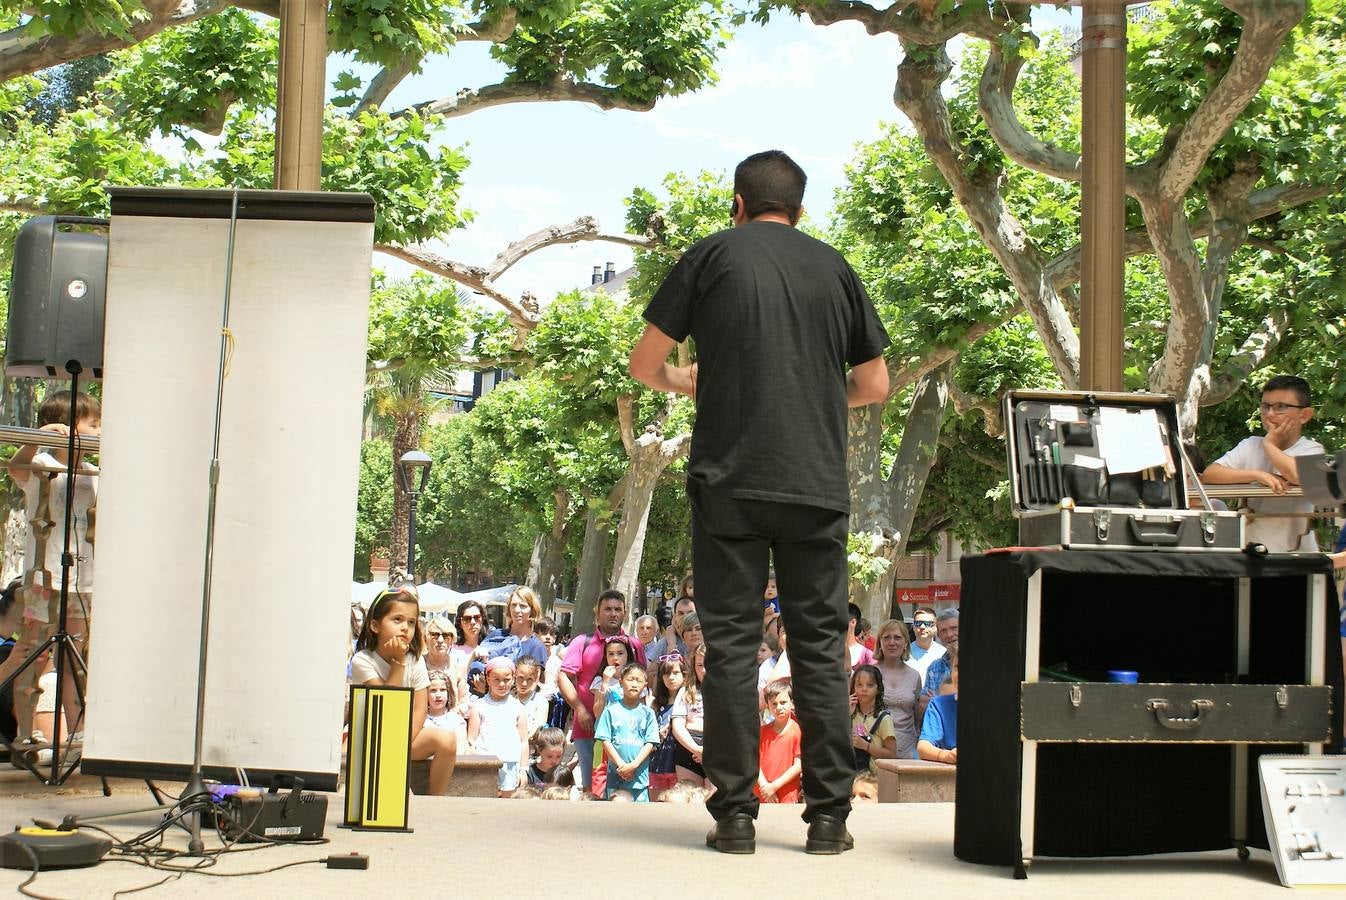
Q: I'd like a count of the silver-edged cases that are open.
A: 1